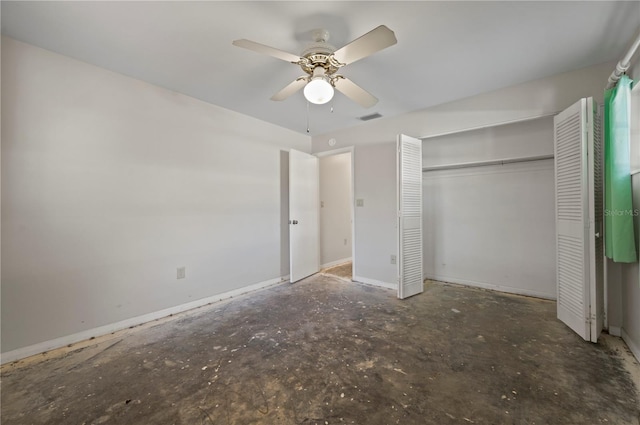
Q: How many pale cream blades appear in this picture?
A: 4